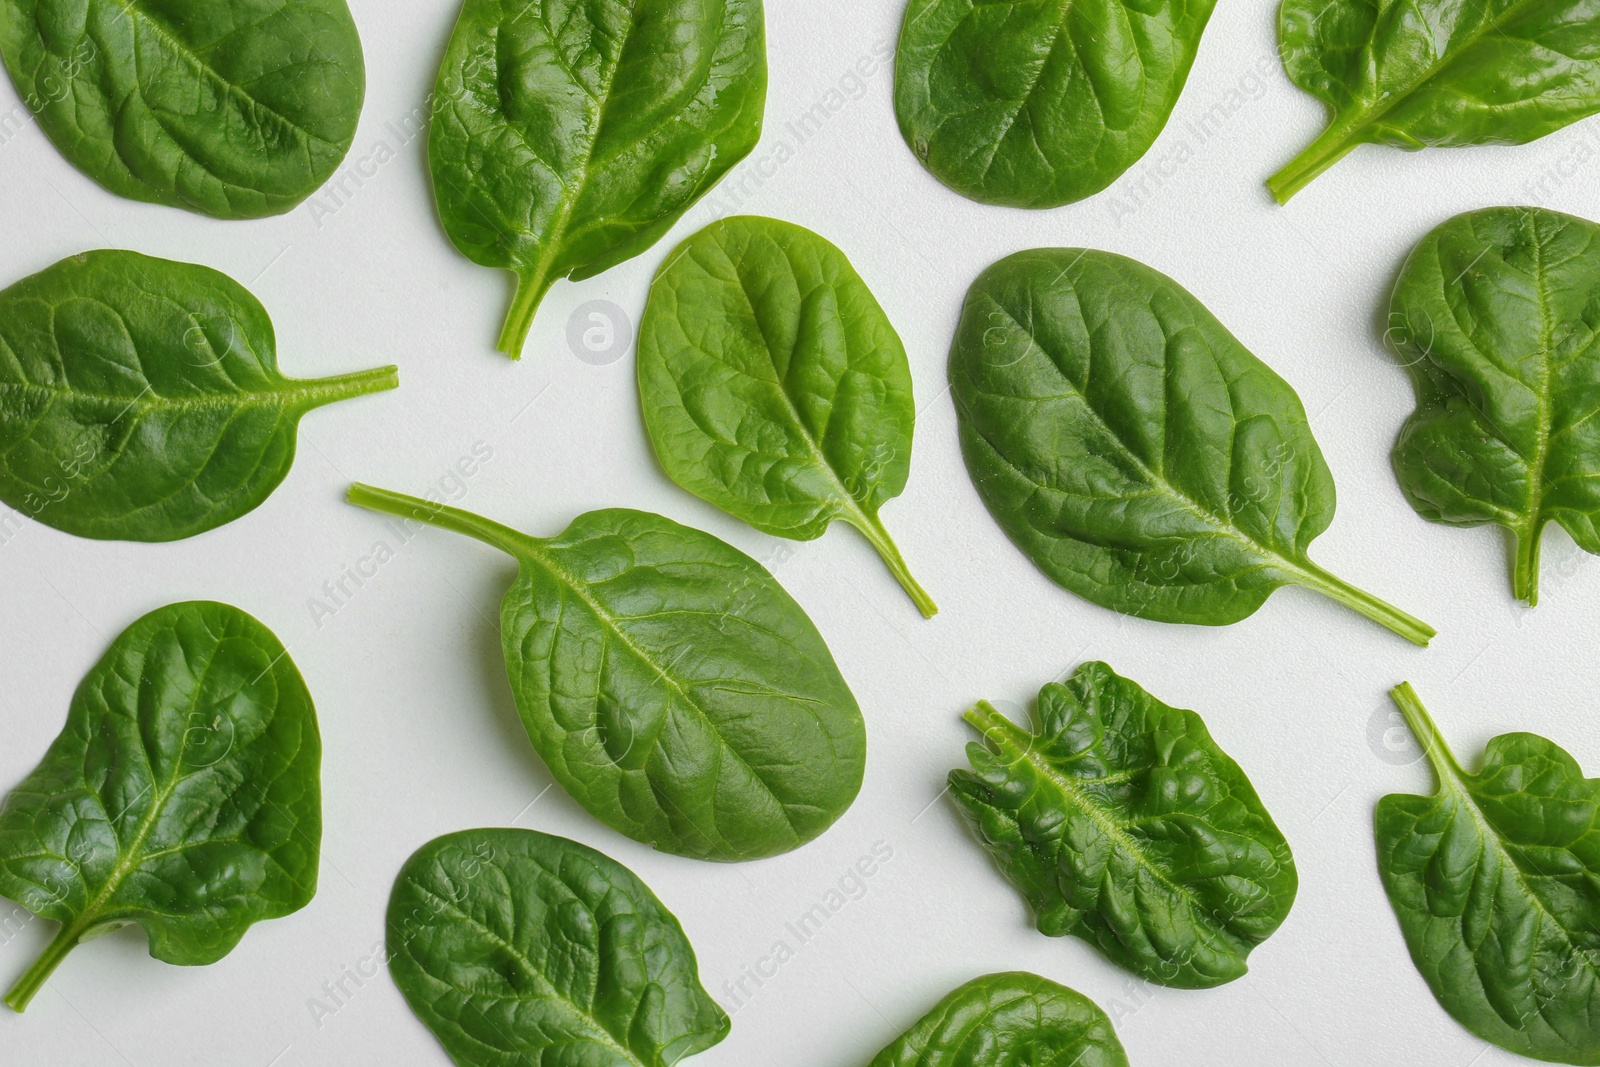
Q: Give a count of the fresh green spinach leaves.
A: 14